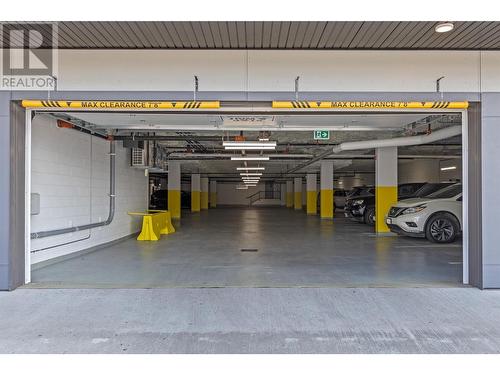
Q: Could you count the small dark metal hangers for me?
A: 4